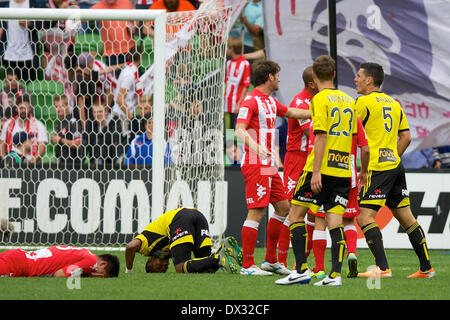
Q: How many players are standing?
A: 5